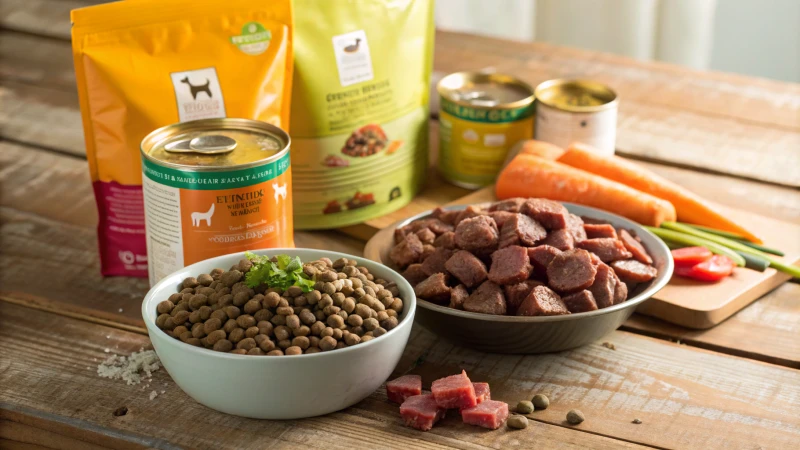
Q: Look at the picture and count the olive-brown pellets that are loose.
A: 4